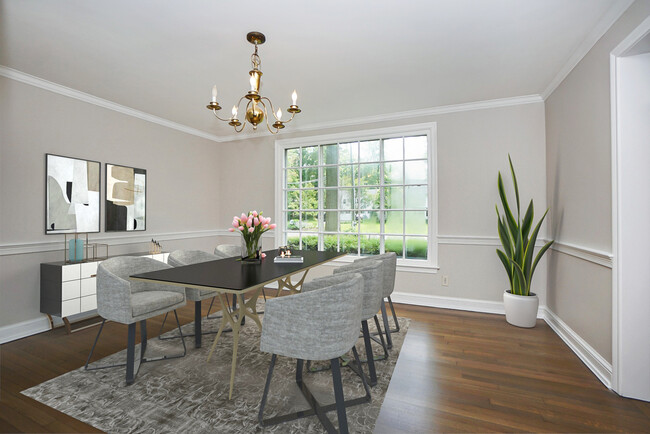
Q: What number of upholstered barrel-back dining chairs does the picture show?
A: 6